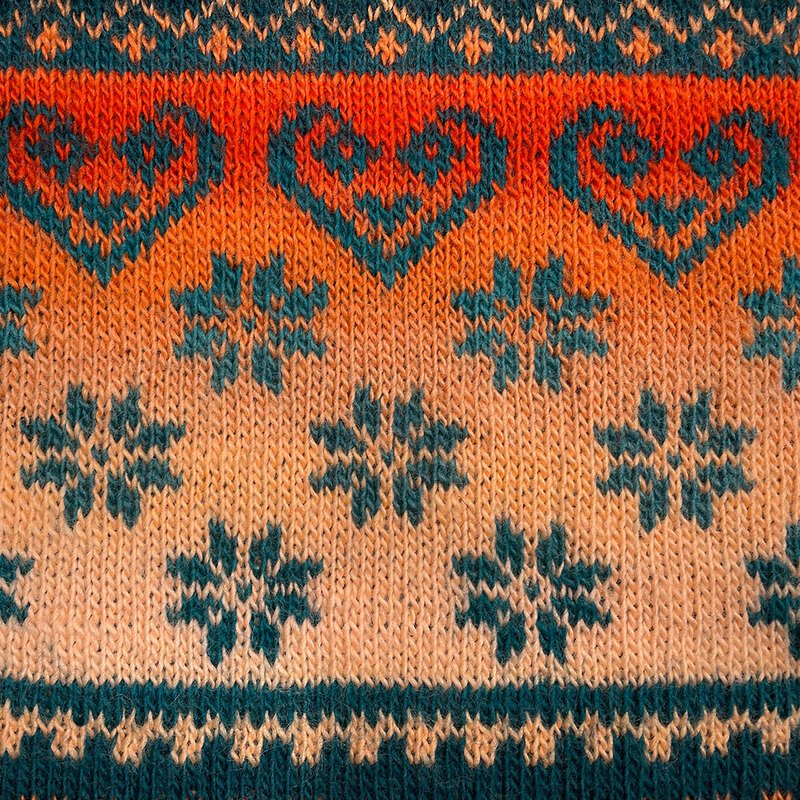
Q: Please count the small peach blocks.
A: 14